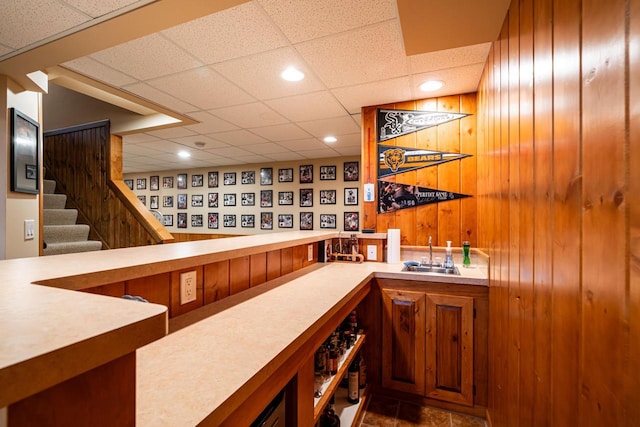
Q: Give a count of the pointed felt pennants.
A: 3